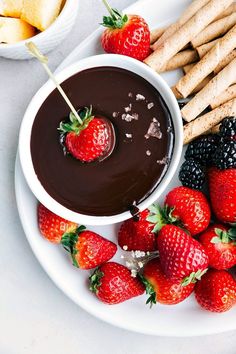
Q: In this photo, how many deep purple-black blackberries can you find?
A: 4